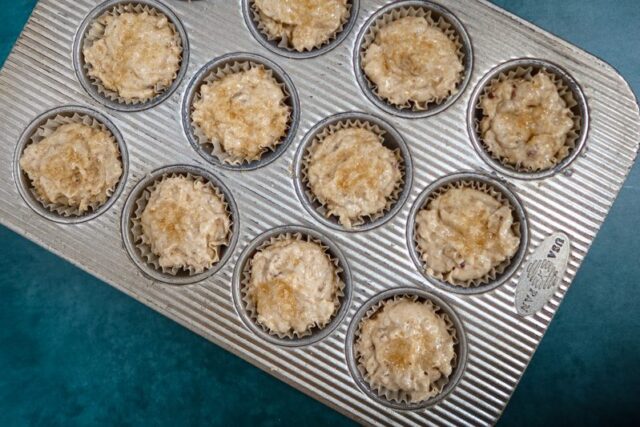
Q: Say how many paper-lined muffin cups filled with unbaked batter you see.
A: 11